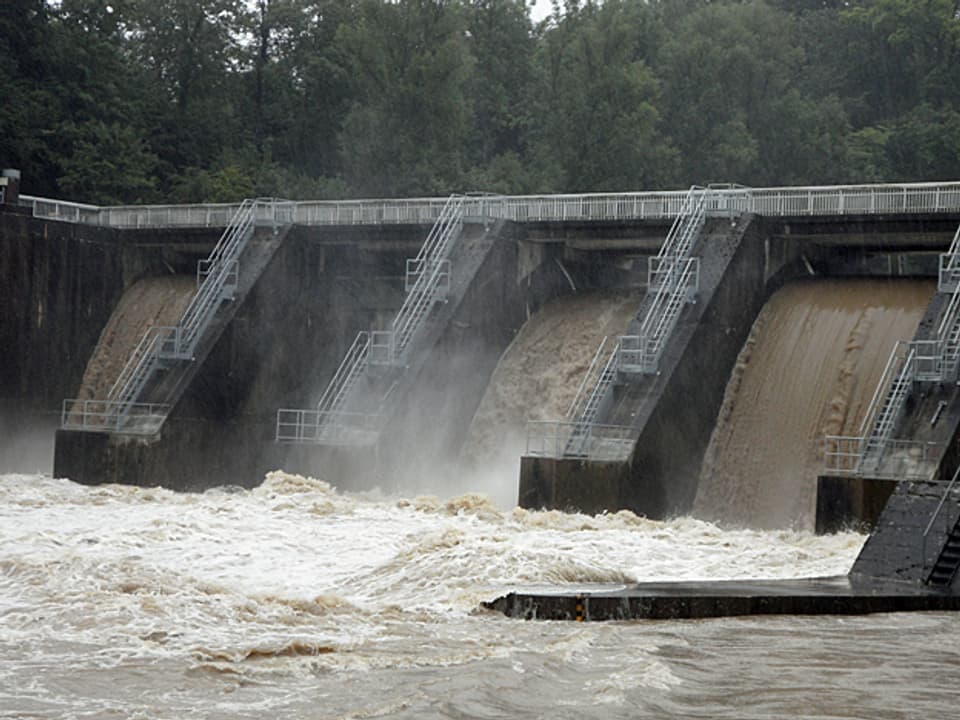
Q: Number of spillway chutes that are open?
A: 3